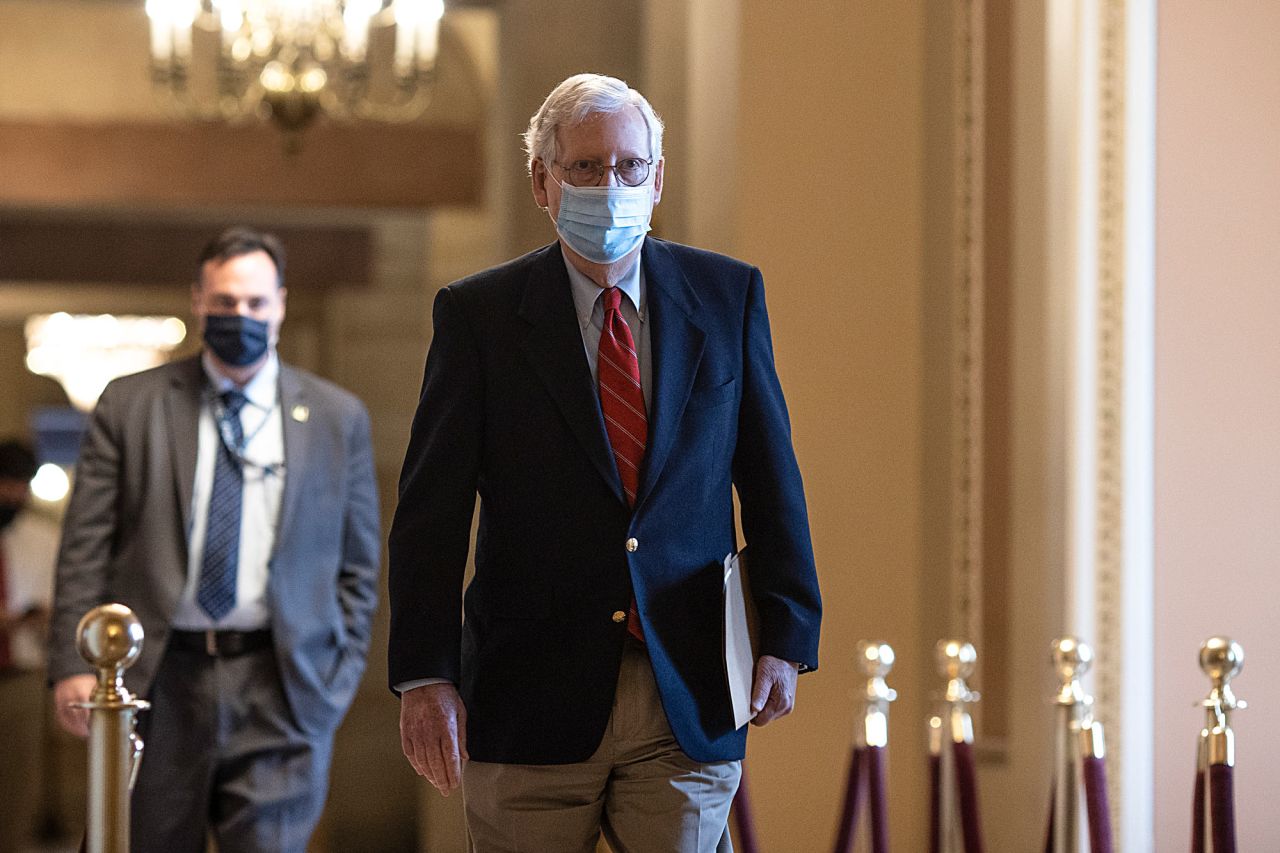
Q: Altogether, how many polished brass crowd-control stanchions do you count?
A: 5